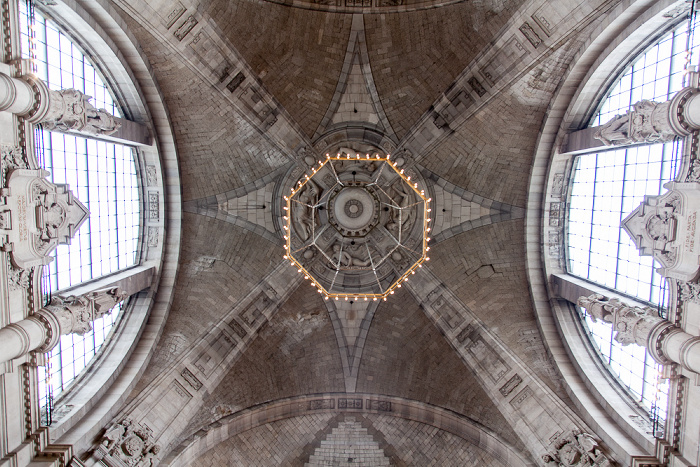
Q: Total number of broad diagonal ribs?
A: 4